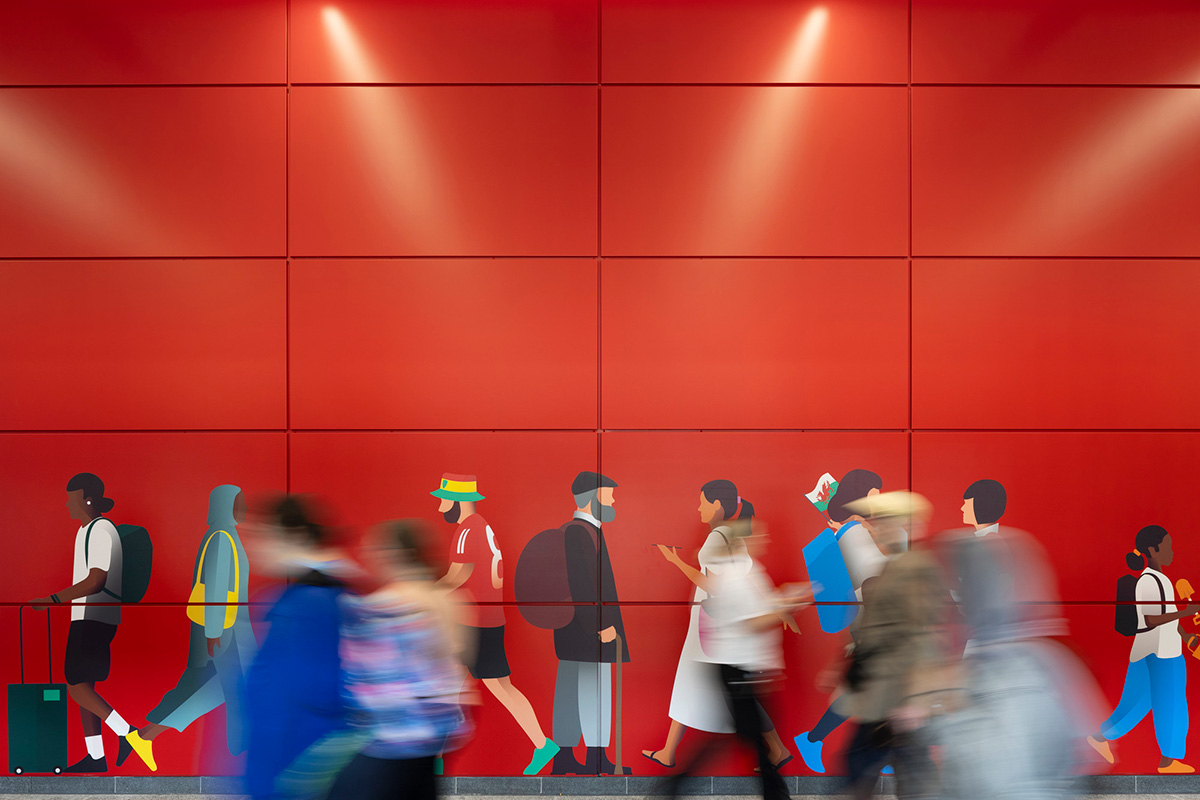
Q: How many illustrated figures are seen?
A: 8